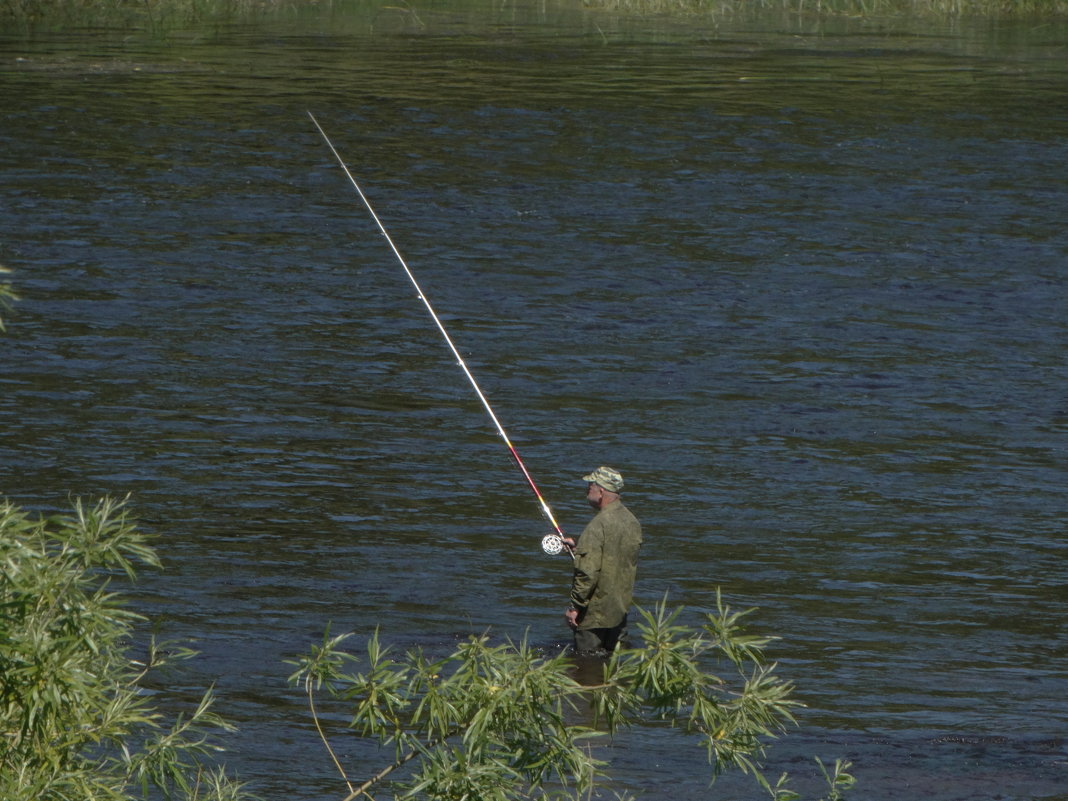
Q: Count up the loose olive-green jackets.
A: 1